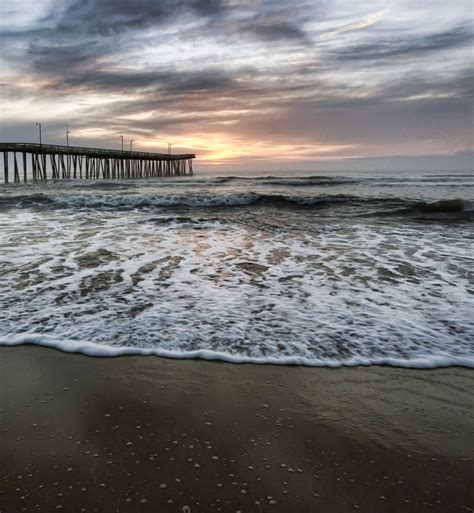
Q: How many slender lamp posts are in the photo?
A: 6